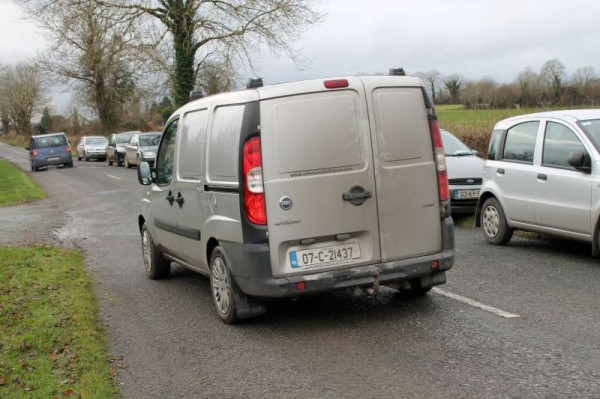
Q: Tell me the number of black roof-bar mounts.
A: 3